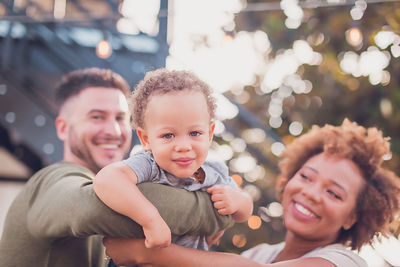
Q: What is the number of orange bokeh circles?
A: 3